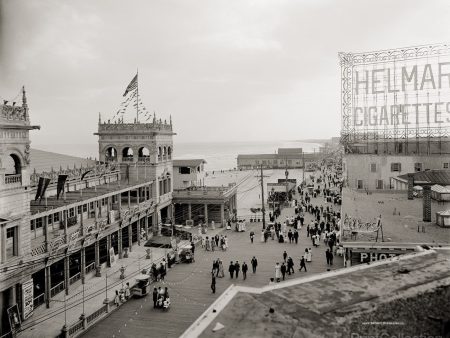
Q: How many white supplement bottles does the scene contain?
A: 0